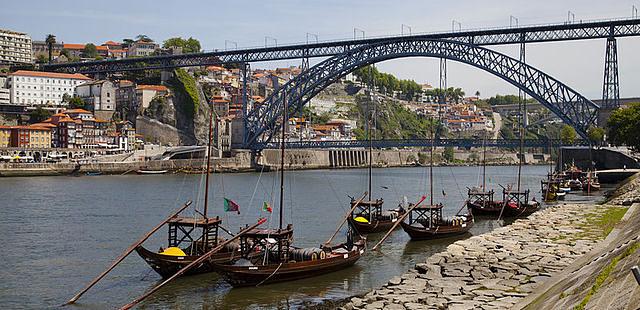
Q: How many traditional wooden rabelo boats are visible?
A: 6